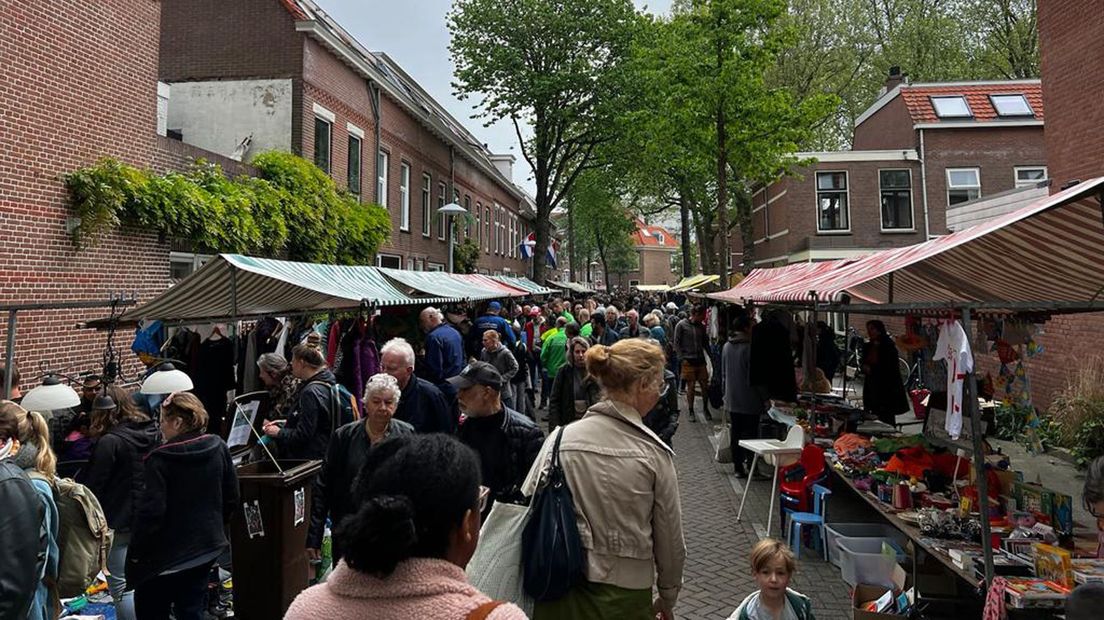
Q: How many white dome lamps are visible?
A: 2